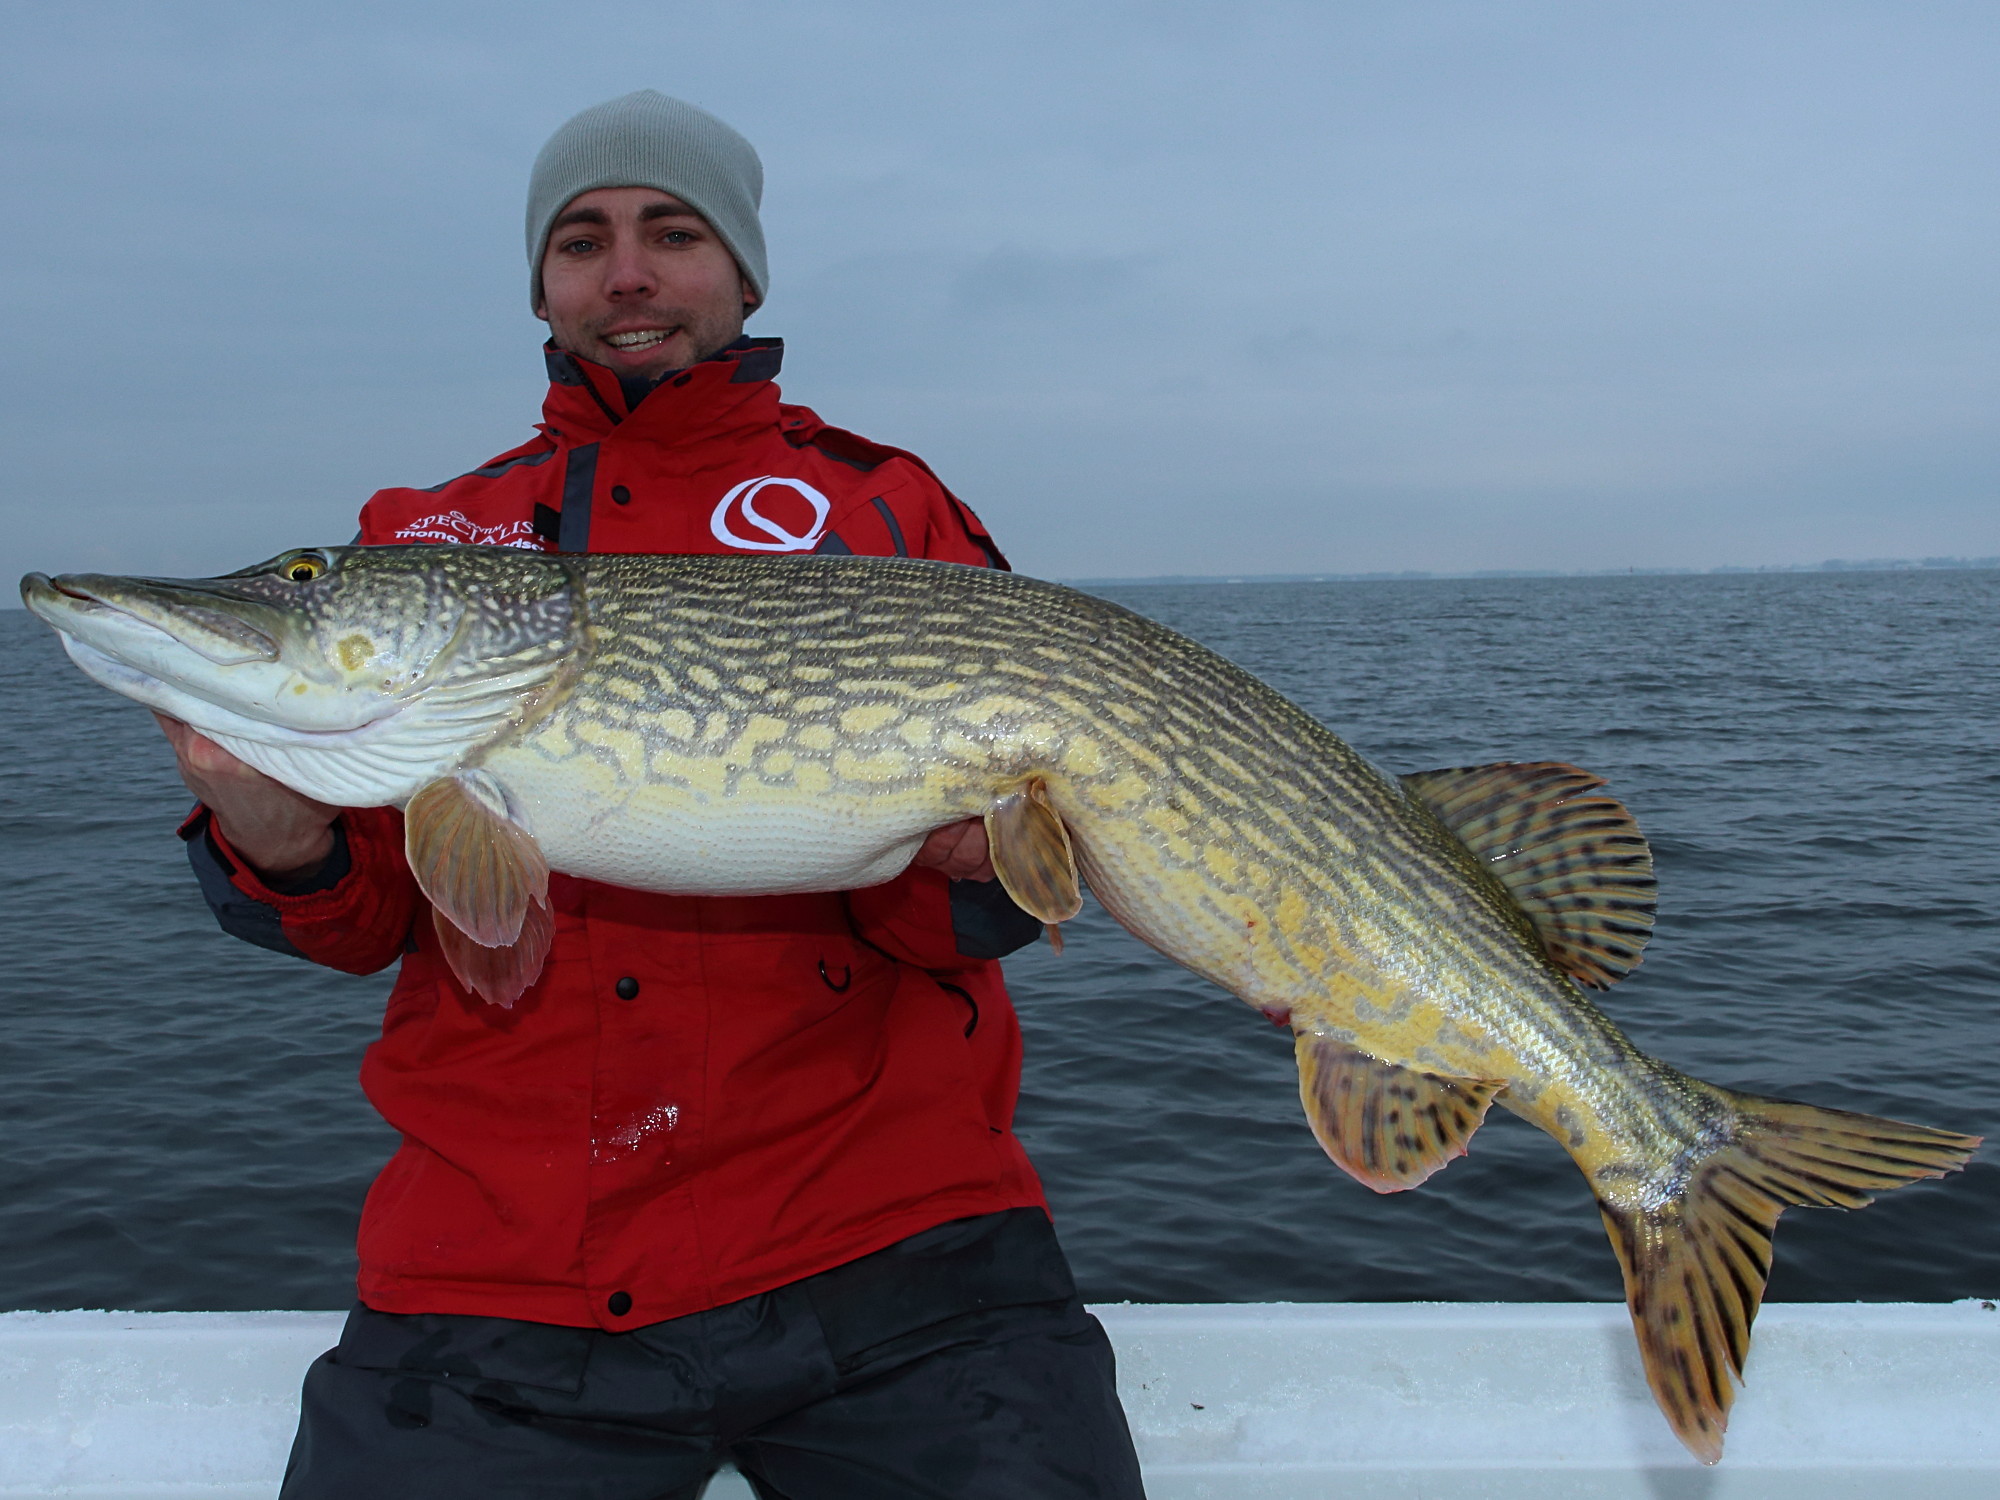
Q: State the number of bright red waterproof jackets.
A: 1